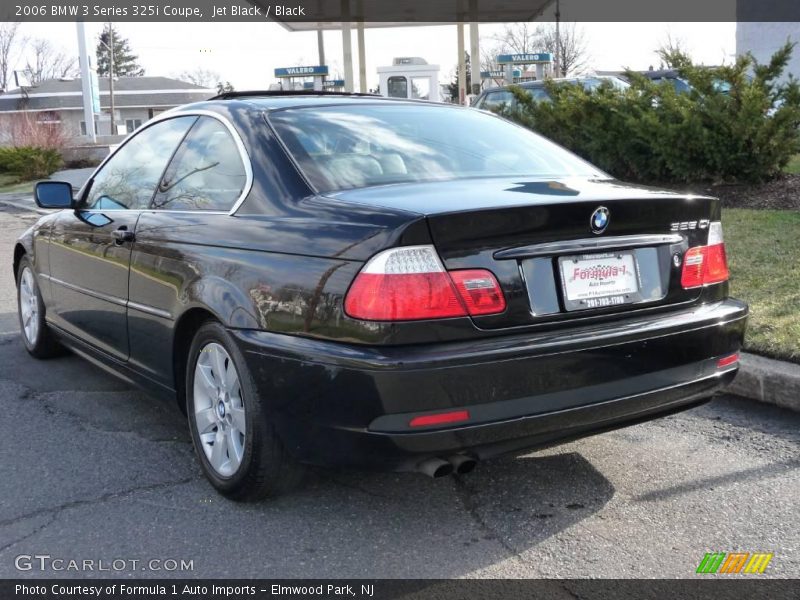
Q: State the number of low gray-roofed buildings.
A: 1